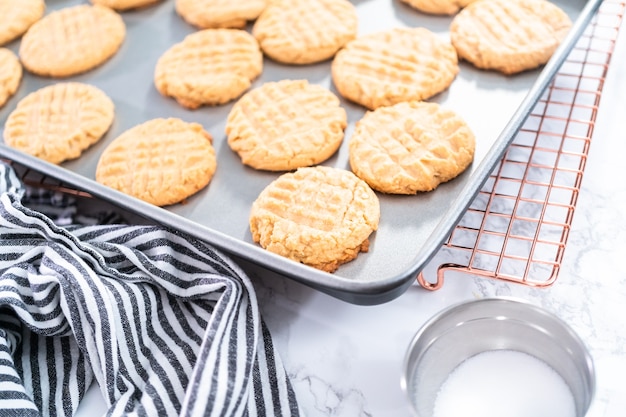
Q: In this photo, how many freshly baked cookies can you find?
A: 15